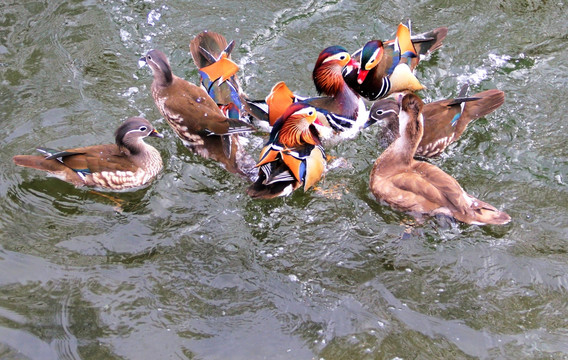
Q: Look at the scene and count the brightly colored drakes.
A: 4